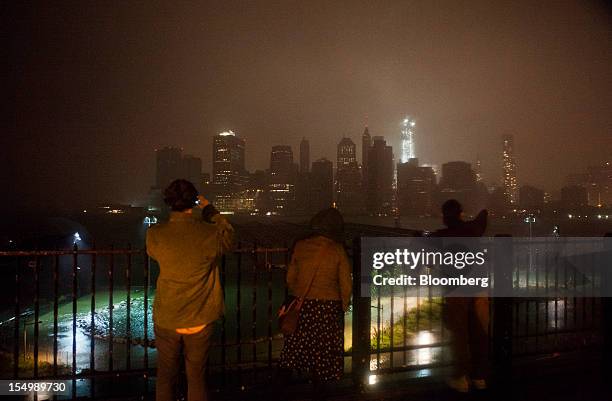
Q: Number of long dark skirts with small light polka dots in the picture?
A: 1